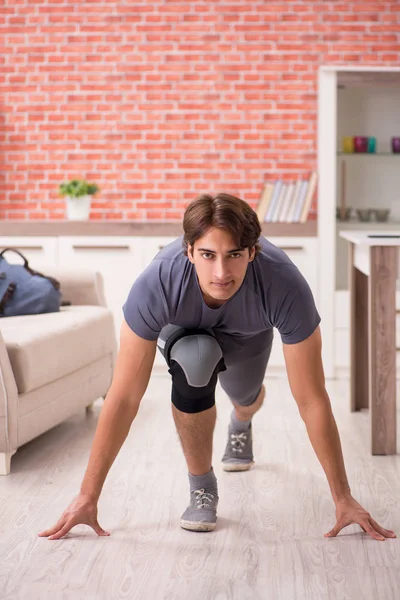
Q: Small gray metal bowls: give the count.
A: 3